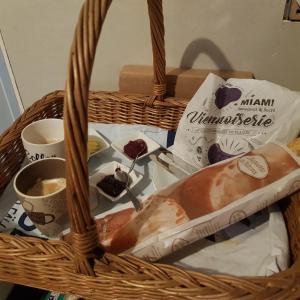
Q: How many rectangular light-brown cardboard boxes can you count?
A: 1